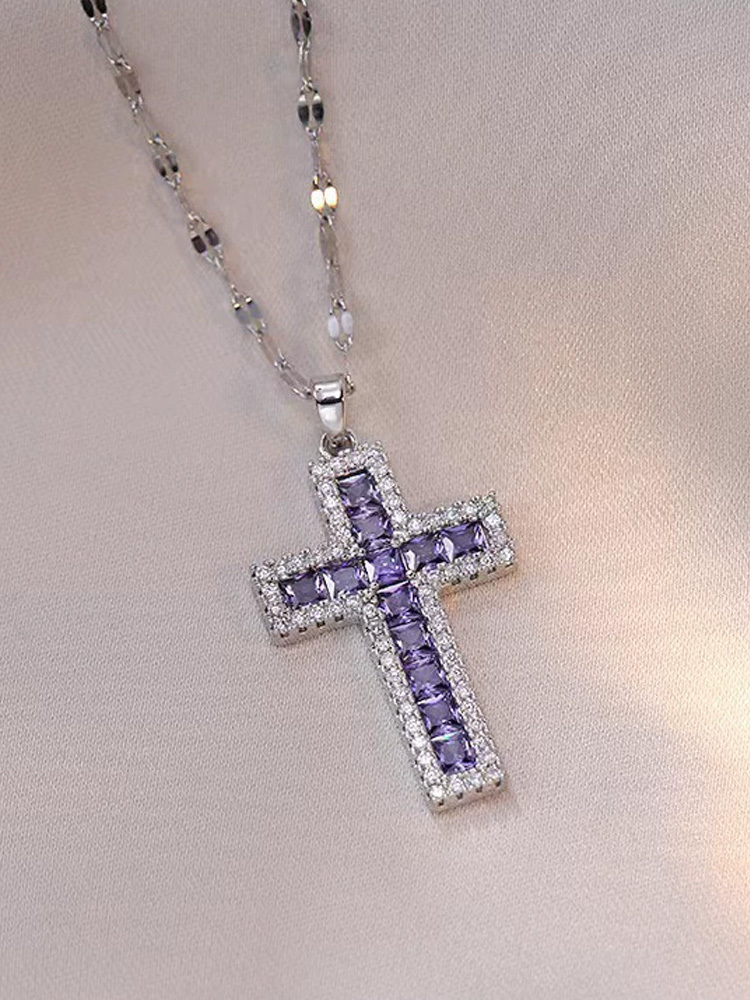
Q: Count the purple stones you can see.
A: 12